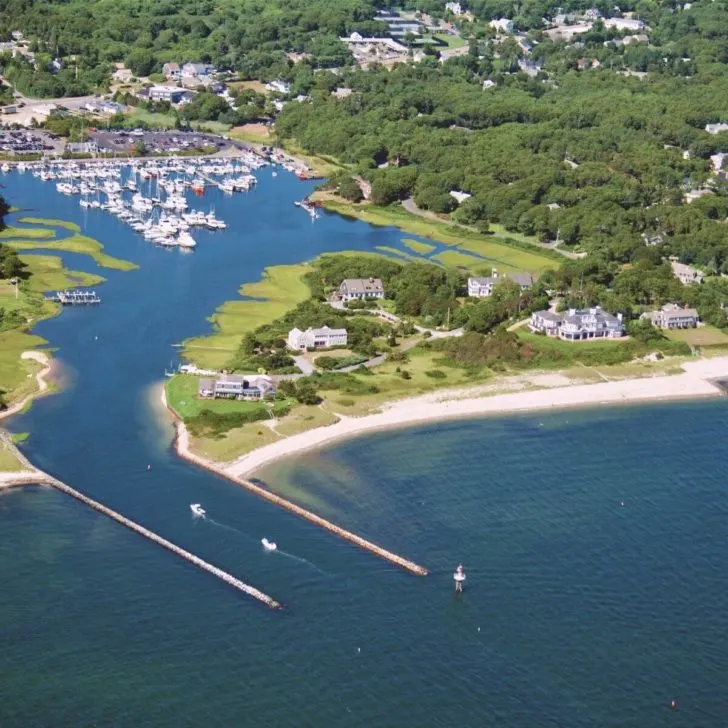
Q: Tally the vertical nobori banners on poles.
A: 0